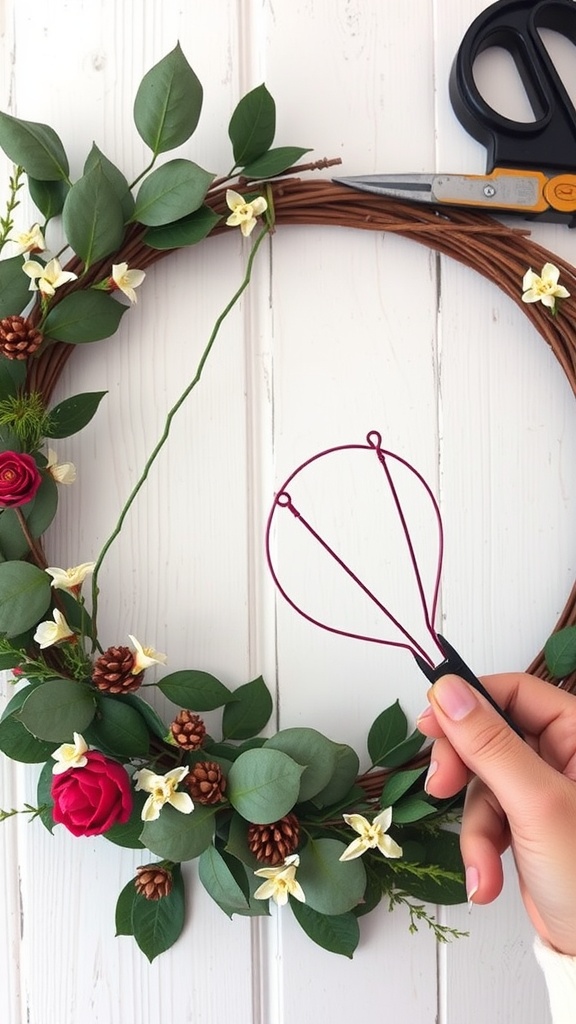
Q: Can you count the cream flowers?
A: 13